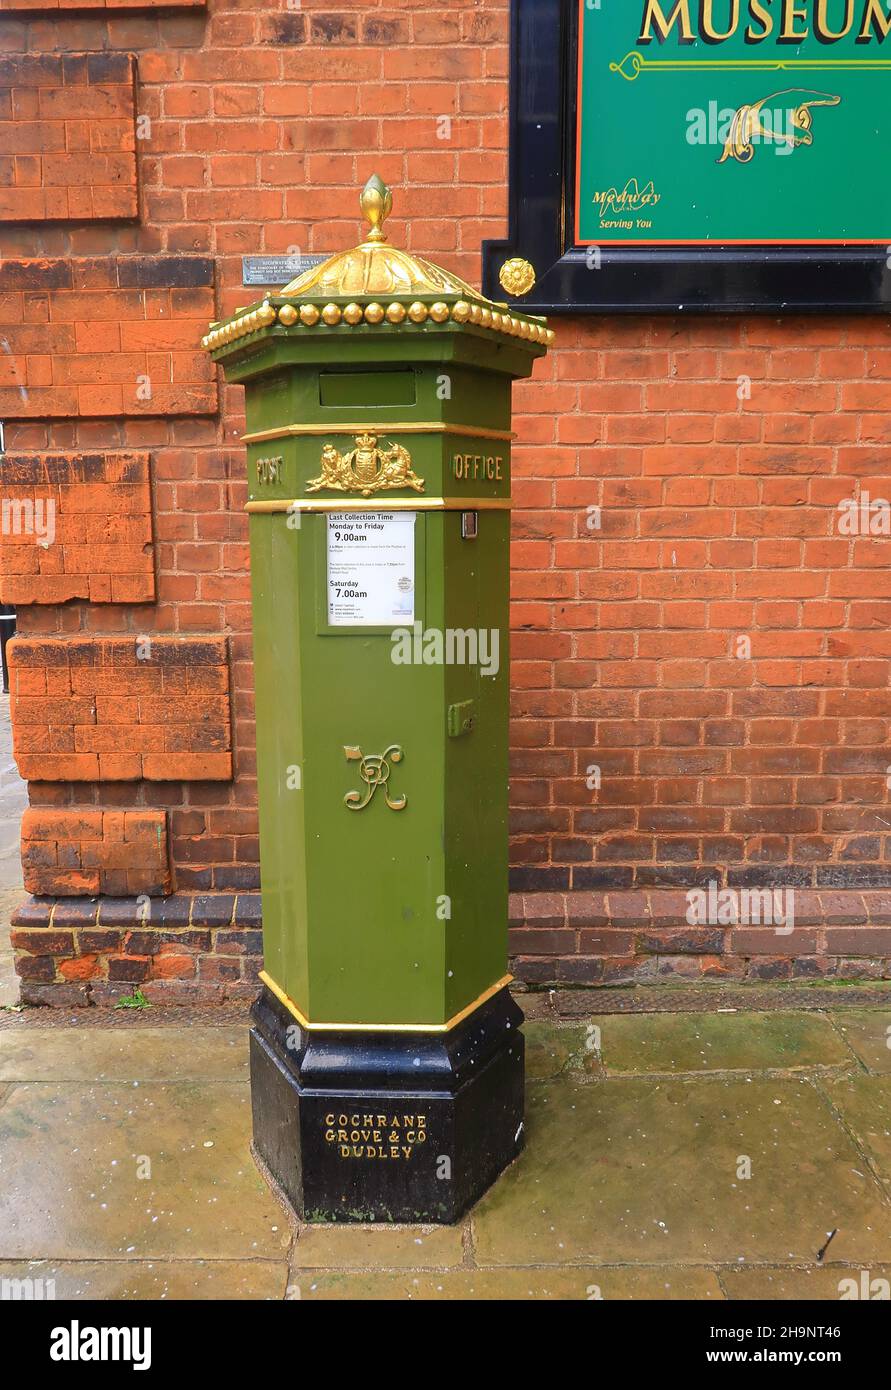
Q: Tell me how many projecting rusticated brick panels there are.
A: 6